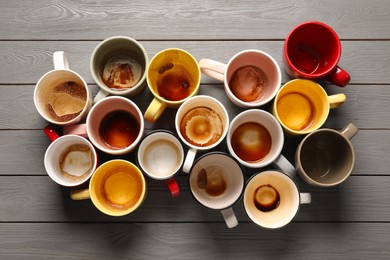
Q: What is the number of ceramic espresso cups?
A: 15